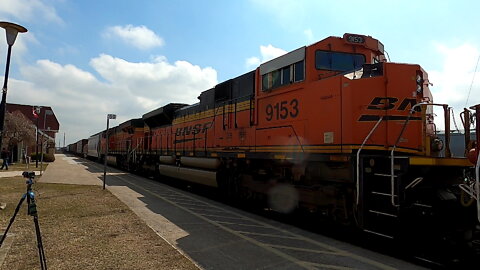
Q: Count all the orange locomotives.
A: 2